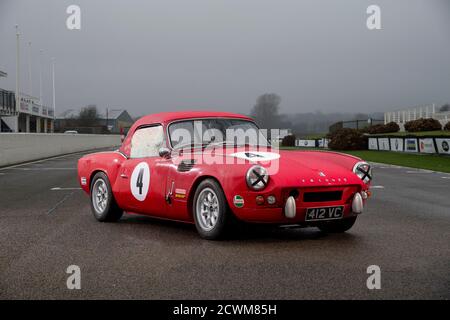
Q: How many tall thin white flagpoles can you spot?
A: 4